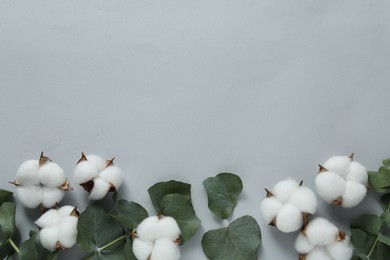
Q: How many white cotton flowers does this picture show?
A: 7